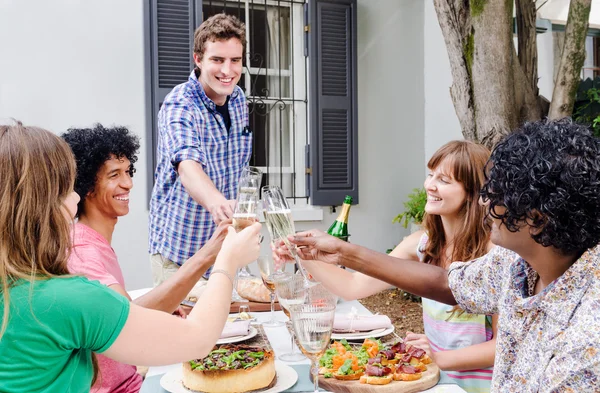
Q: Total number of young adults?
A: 5